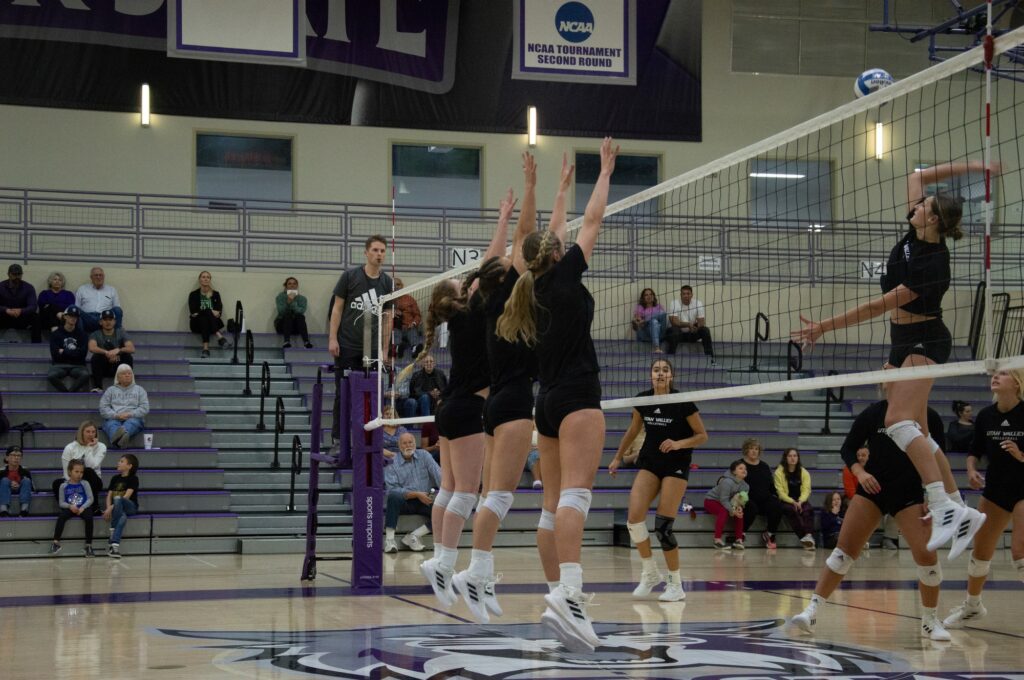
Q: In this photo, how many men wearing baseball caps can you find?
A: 3